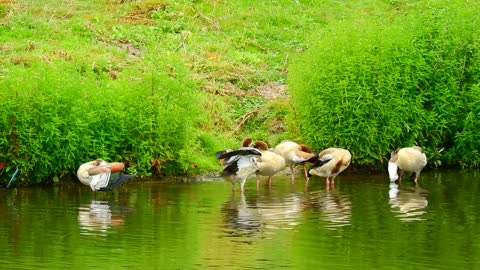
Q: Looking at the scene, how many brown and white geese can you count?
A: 6